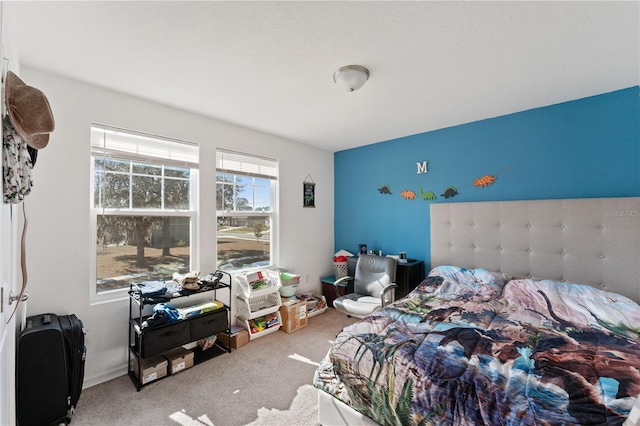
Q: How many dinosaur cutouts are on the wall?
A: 5